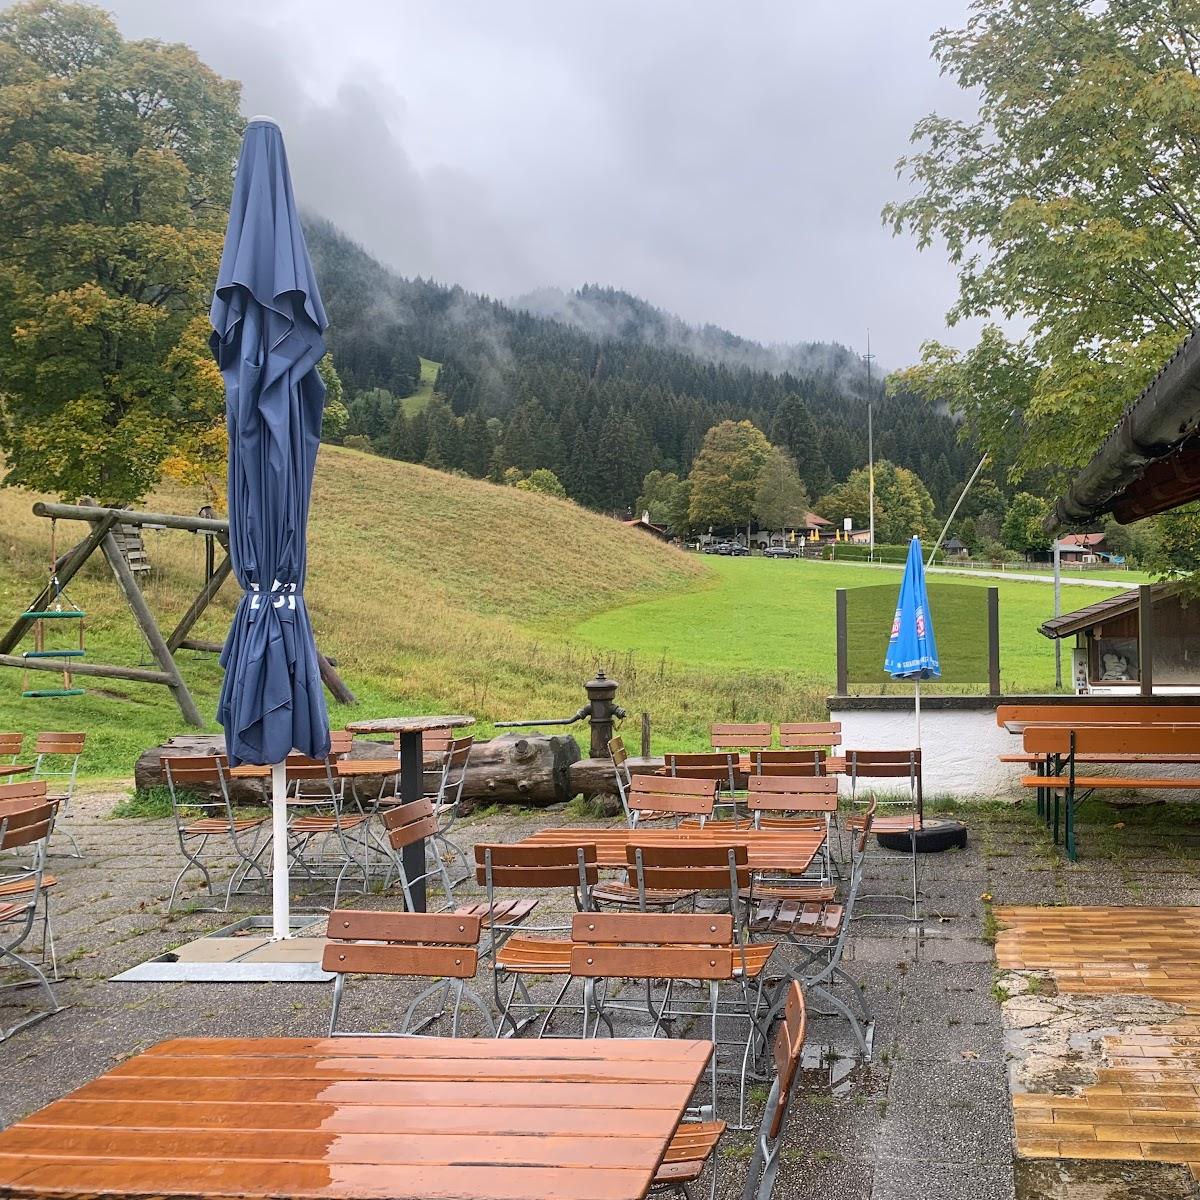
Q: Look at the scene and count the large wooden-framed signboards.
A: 0